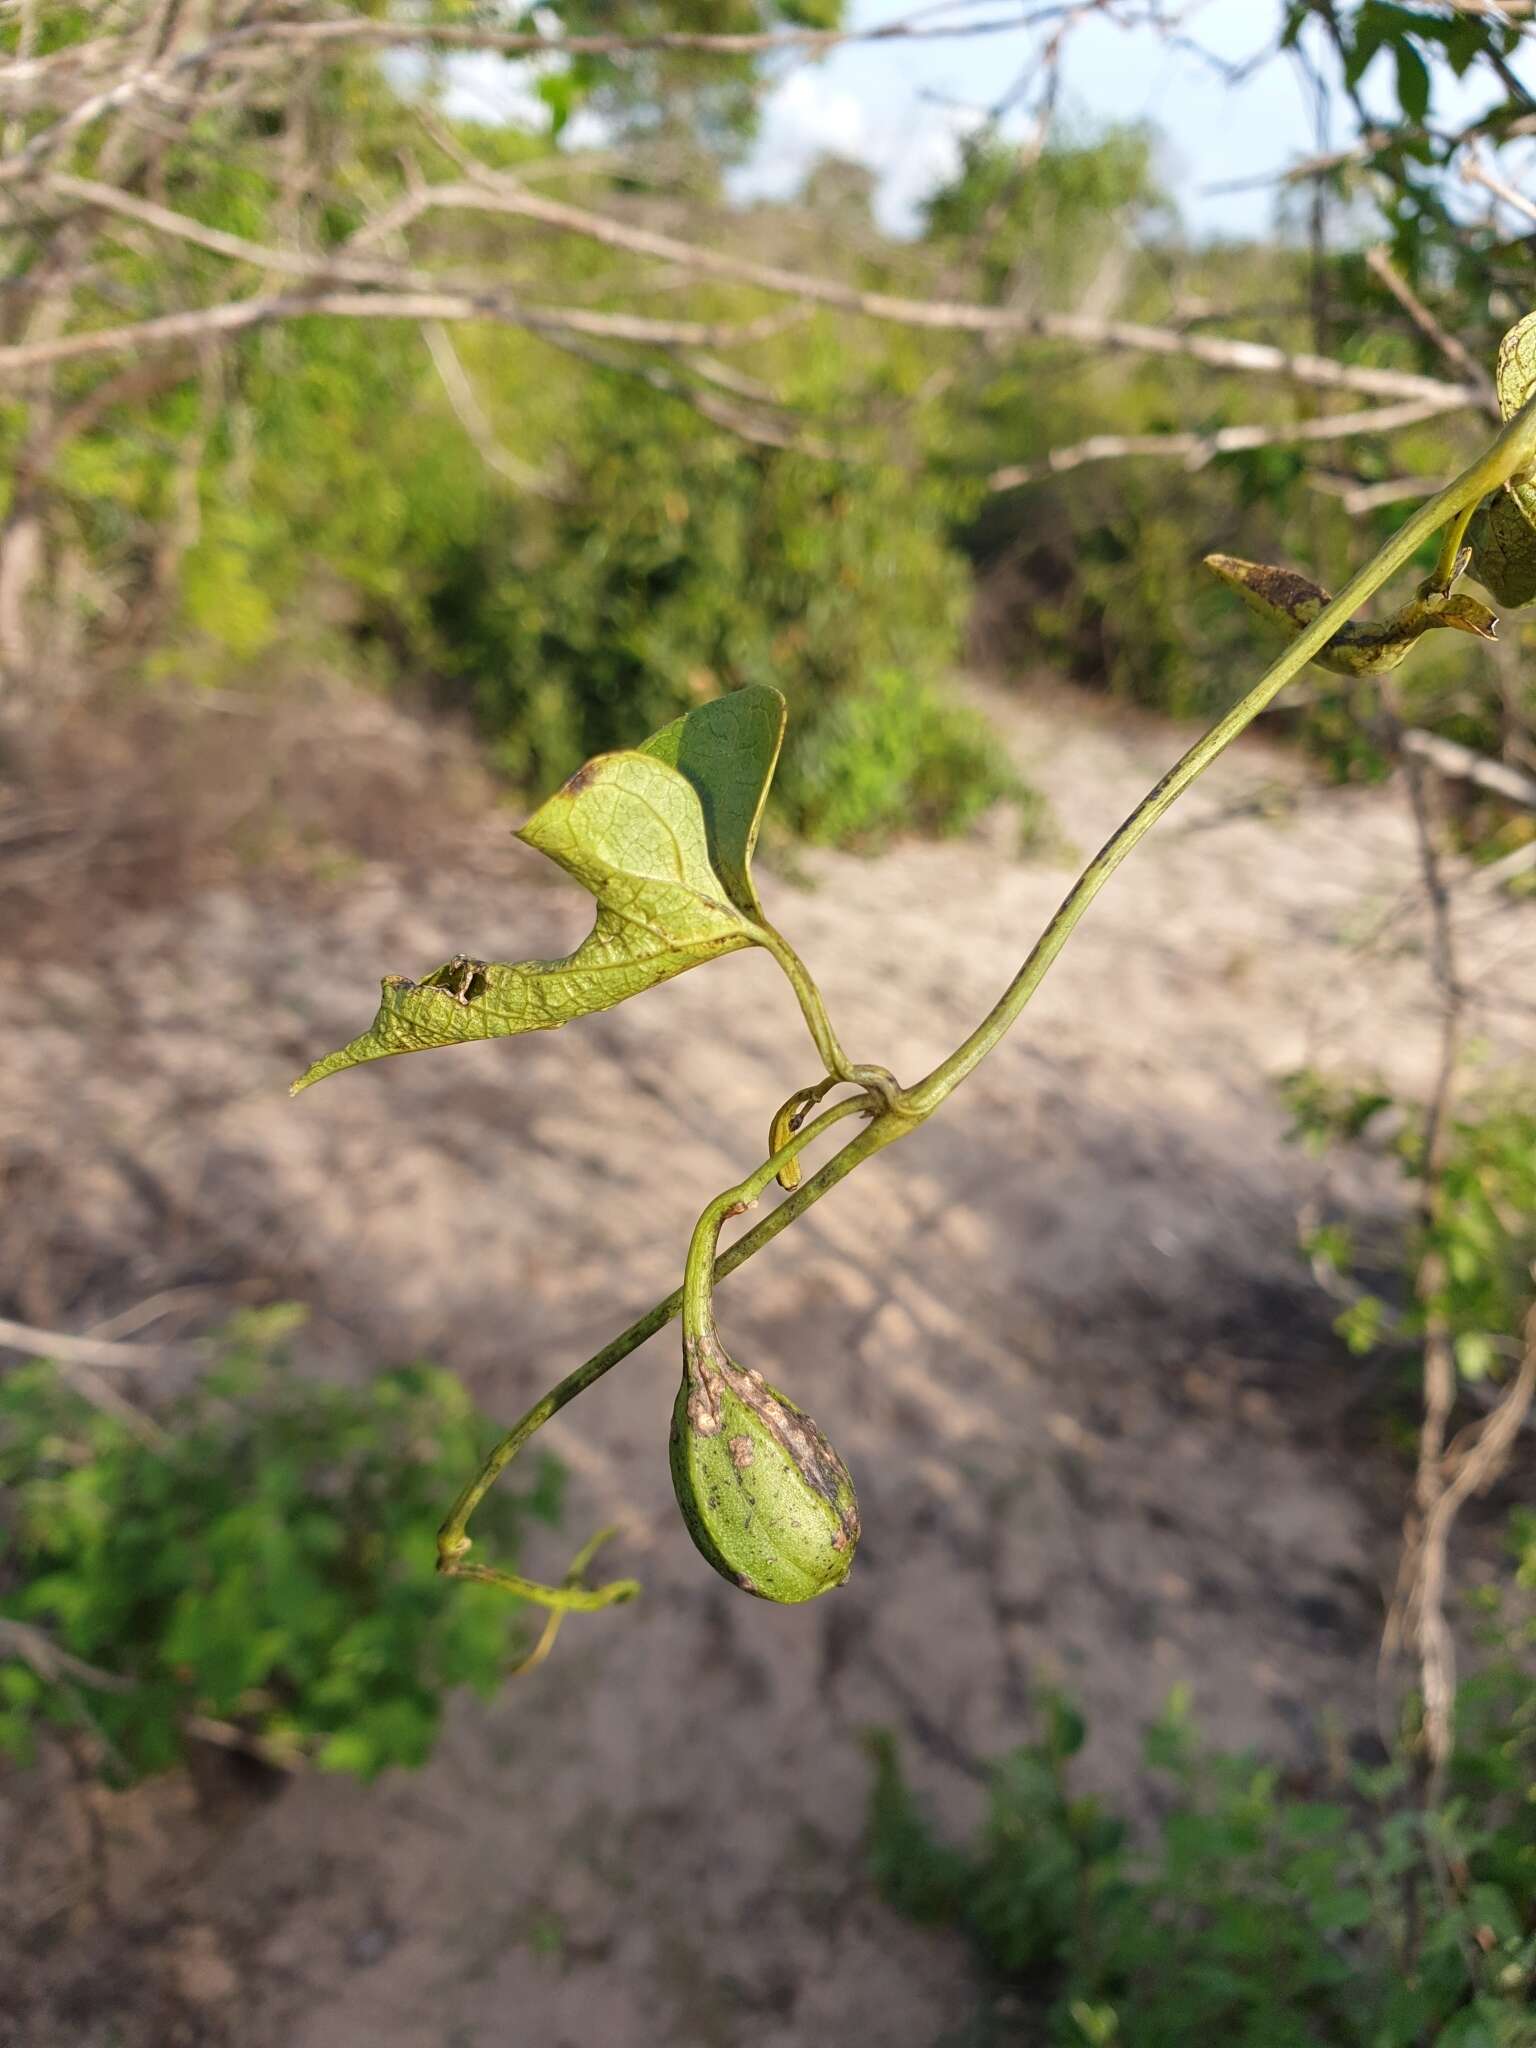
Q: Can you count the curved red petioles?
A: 0